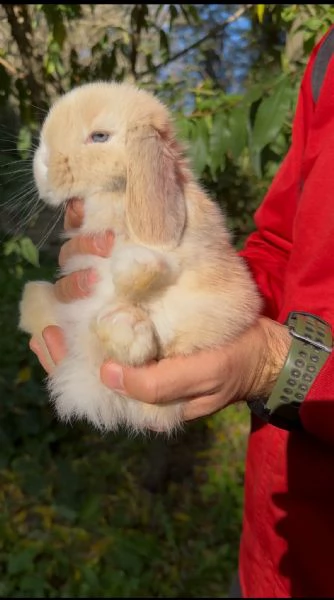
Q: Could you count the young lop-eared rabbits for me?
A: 1